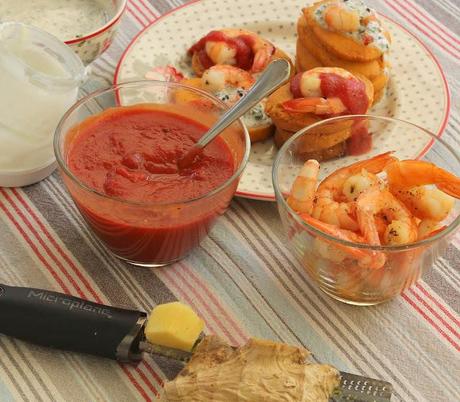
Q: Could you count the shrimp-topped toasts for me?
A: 4